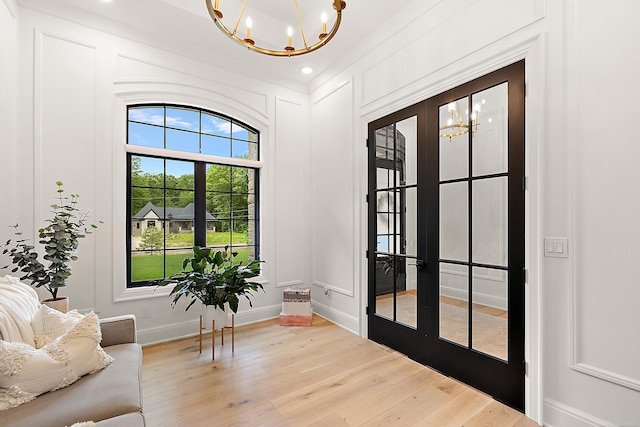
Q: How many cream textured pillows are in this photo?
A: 2